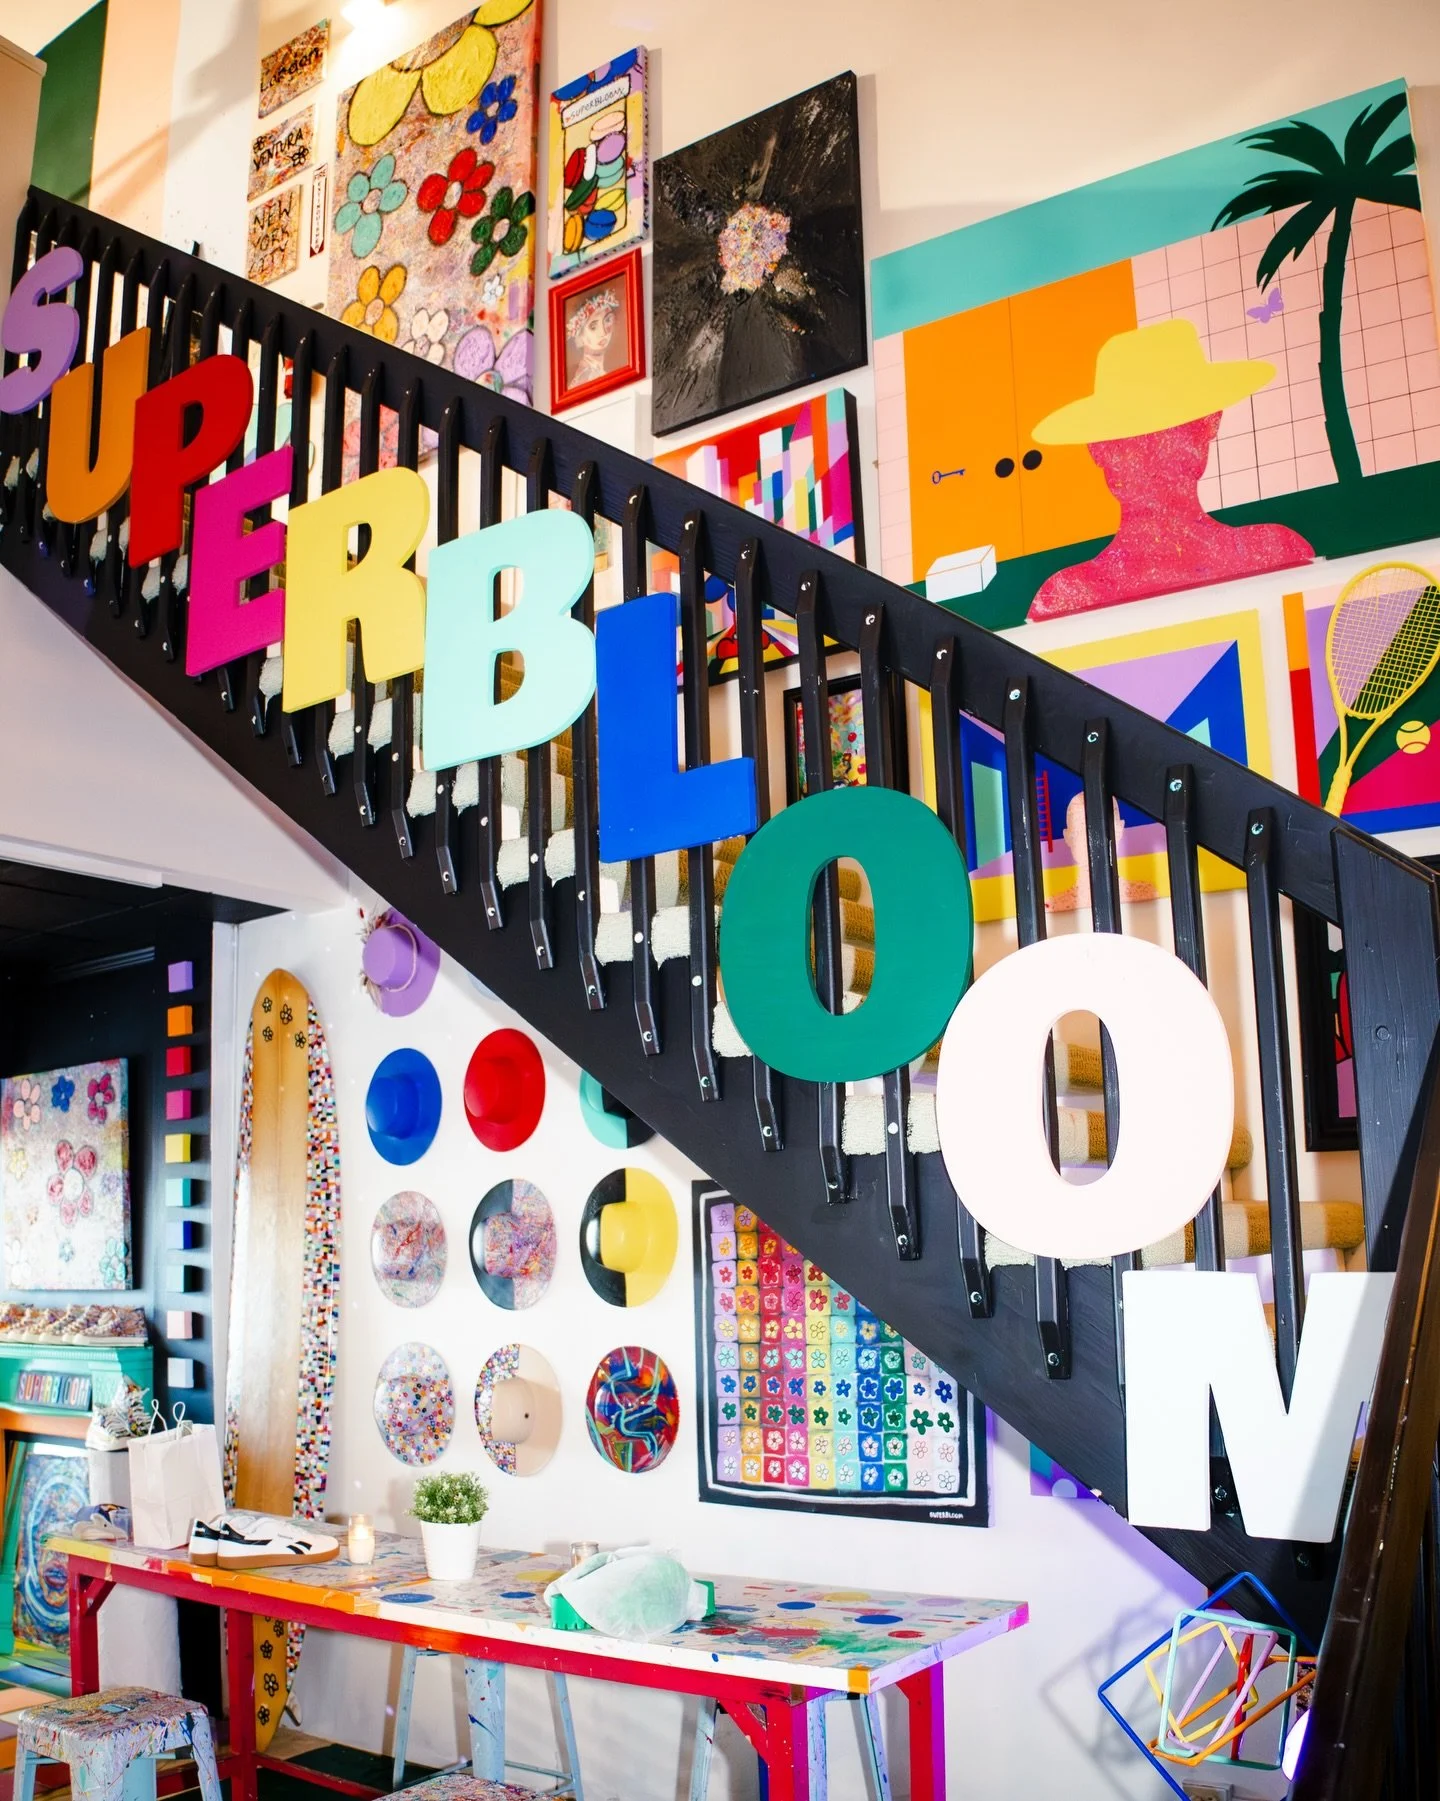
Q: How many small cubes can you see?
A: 10